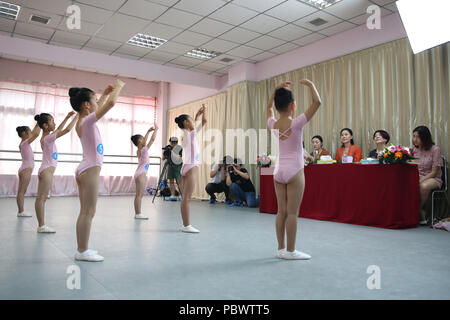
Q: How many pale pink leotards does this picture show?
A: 6